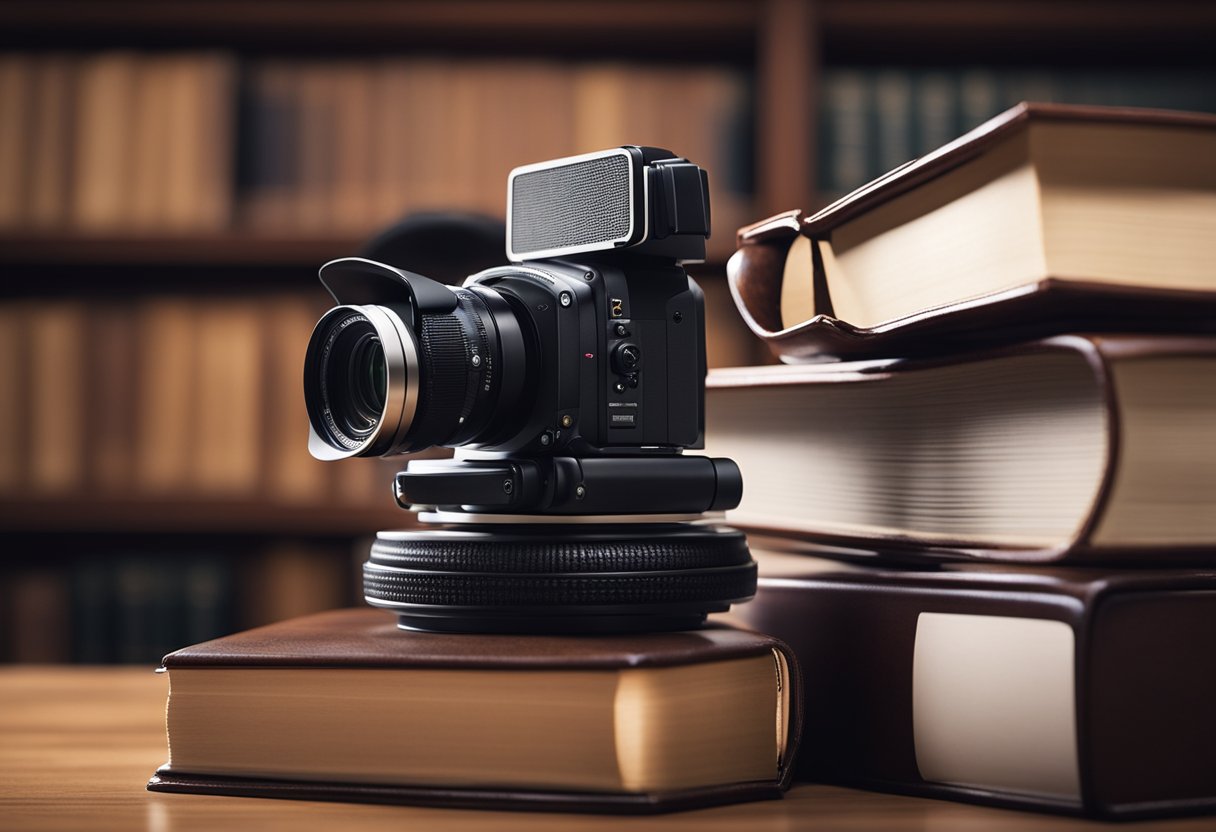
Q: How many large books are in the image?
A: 4